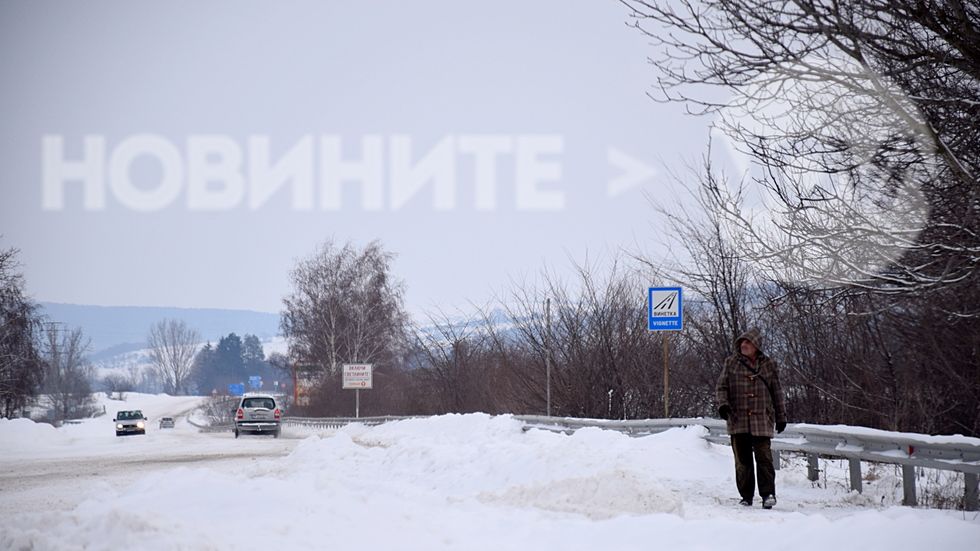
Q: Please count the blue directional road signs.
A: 2